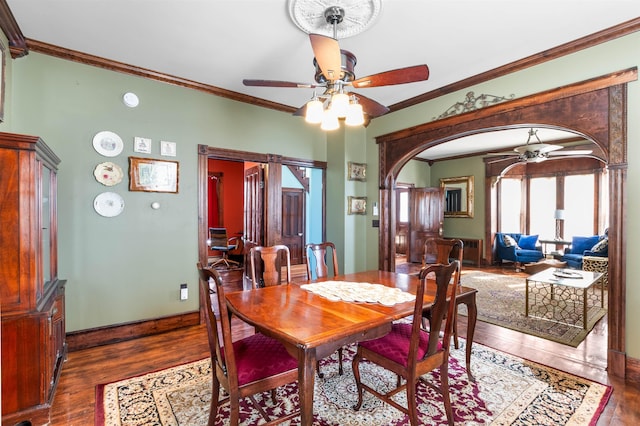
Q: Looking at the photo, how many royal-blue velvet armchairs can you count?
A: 2